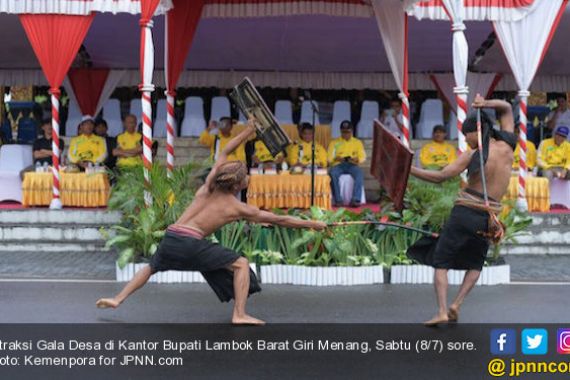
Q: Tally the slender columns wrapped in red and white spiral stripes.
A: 6